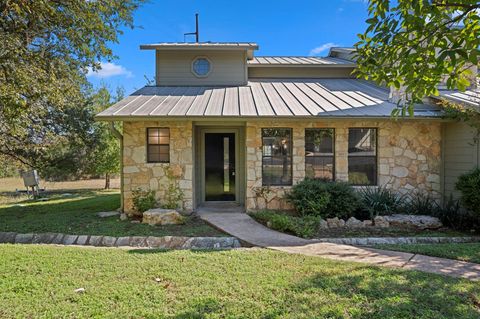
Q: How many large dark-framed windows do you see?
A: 3